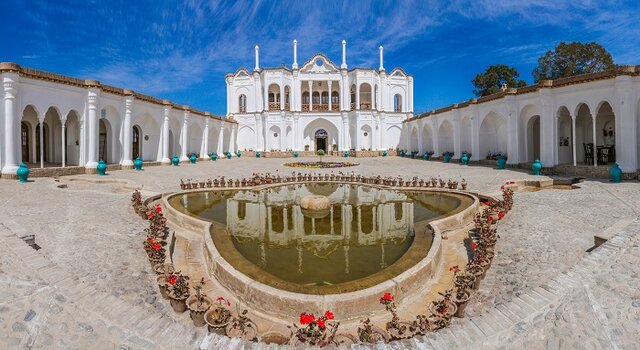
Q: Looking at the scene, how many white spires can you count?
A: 4